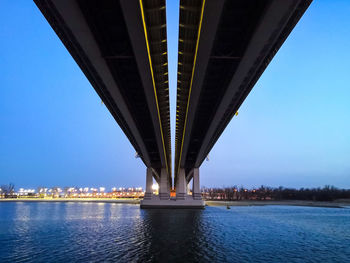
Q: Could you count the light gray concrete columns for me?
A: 4